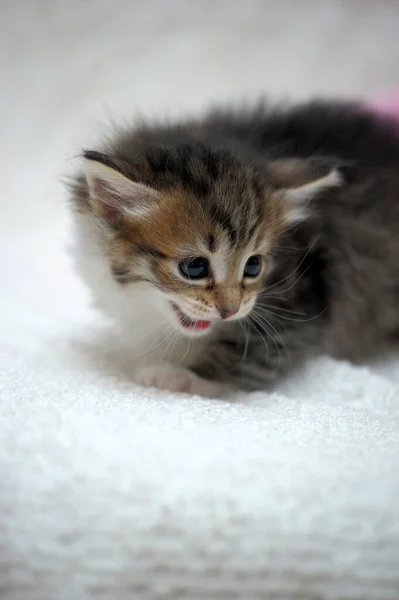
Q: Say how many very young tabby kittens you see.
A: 1